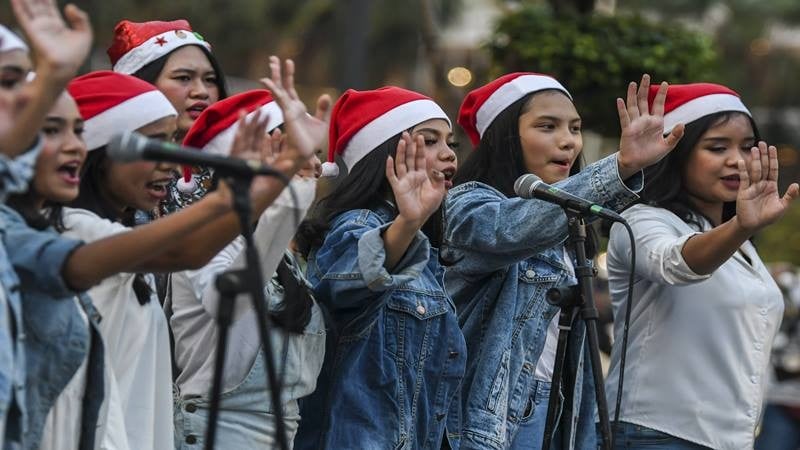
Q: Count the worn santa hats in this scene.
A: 7